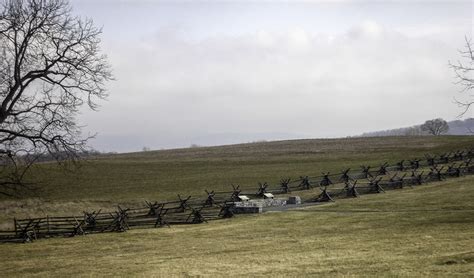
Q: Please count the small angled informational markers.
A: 2